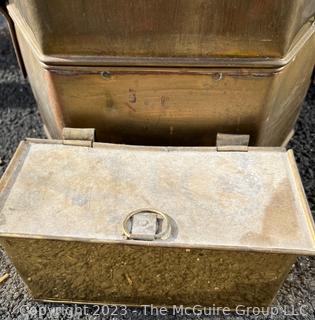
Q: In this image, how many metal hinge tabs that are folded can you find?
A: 2